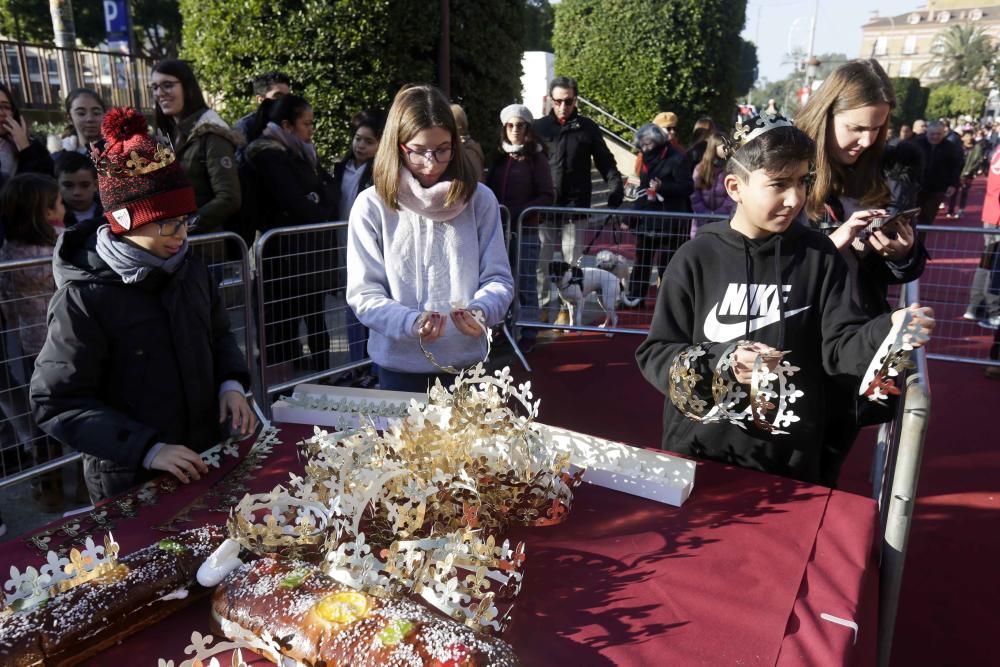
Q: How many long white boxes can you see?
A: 2